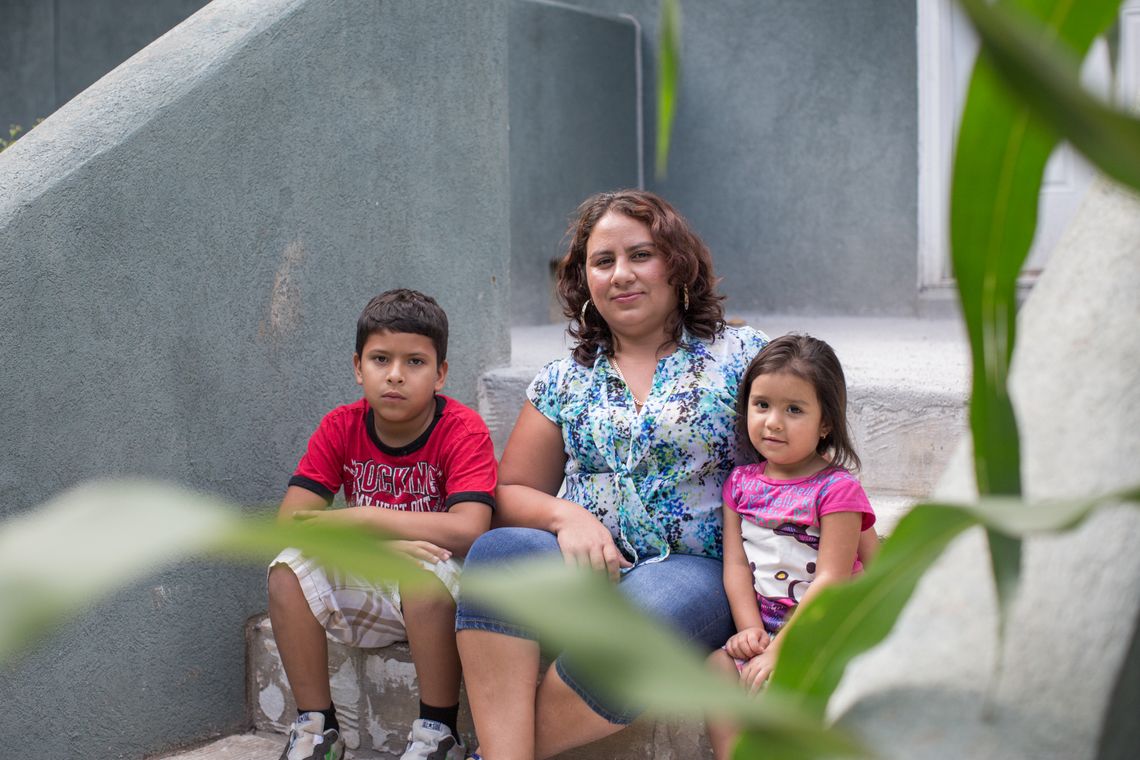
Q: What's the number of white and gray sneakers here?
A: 2